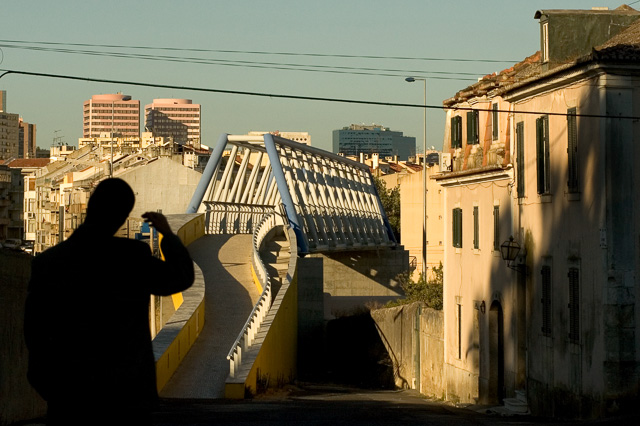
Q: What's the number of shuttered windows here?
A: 11